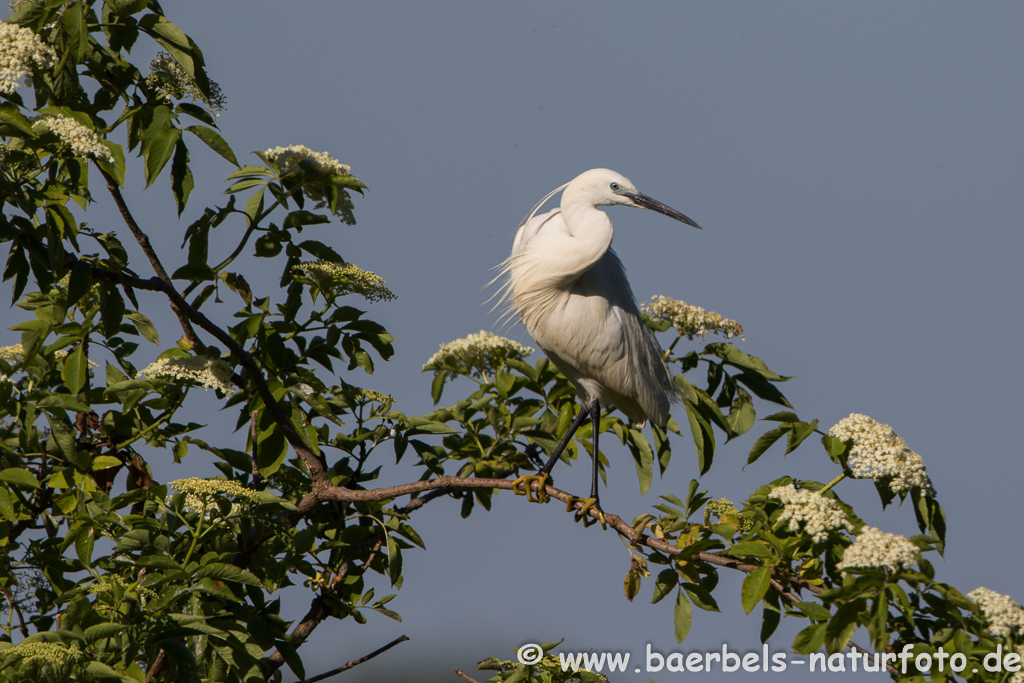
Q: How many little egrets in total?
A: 1